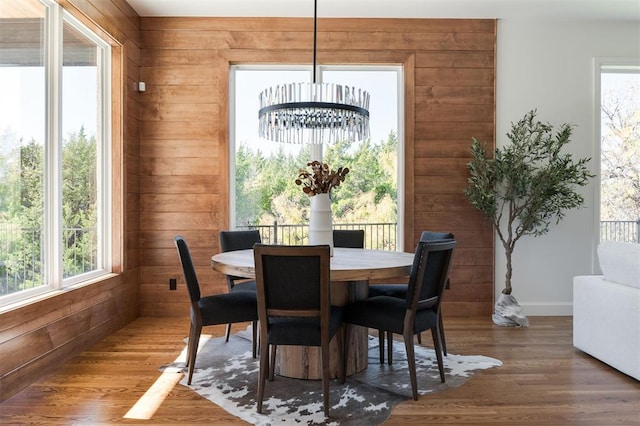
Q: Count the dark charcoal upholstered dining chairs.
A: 6